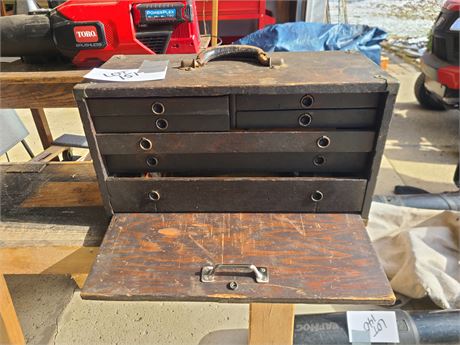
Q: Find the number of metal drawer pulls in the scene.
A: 10